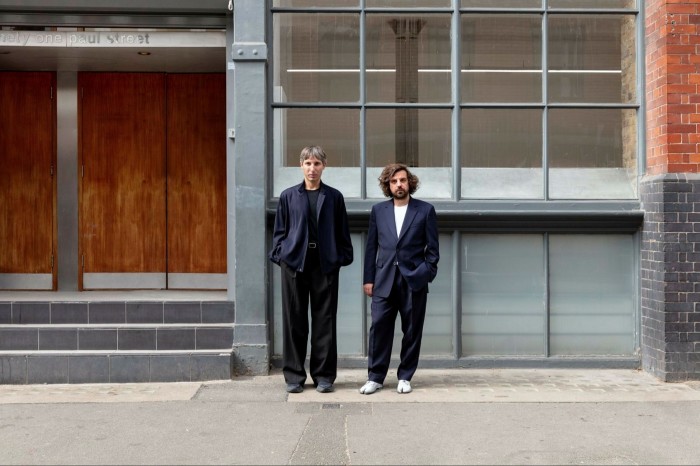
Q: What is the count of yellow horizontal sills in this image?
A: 0